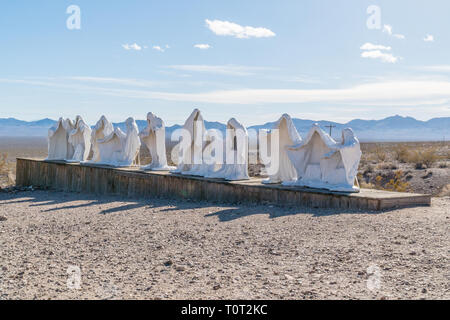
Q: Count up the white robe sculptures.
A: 13